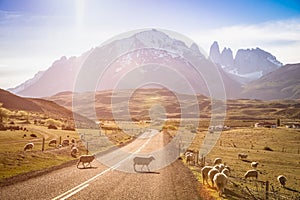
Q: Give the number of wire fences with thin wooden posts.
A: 2